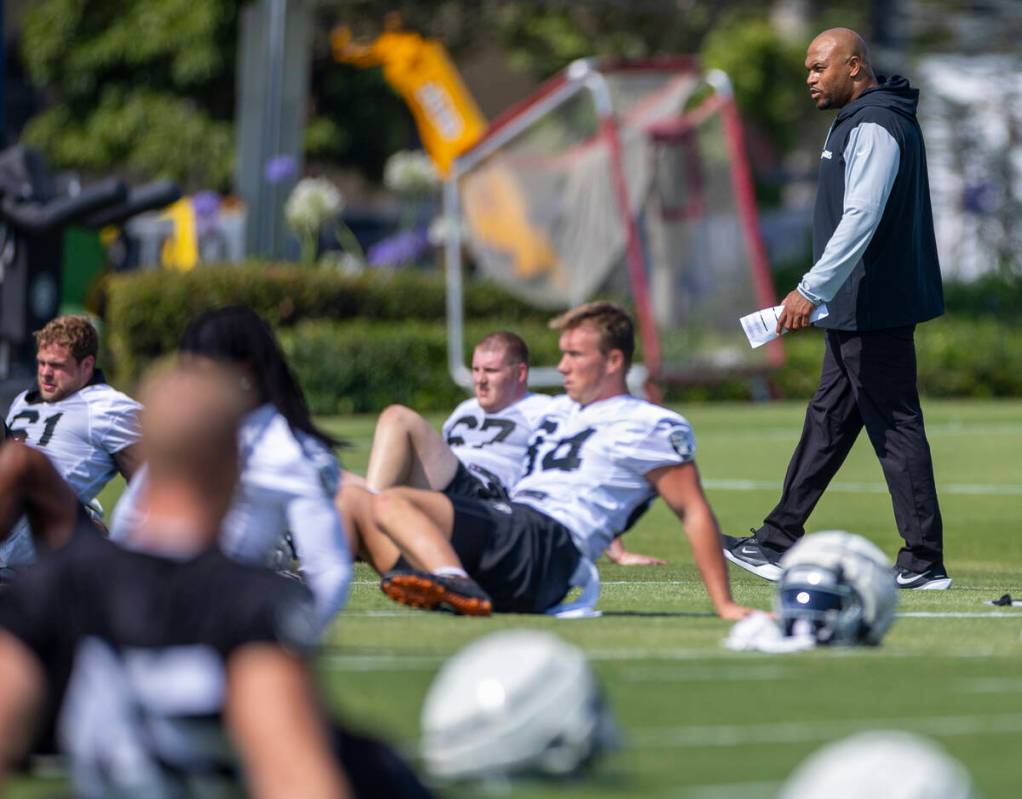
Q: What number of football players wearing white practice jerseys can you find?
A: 4